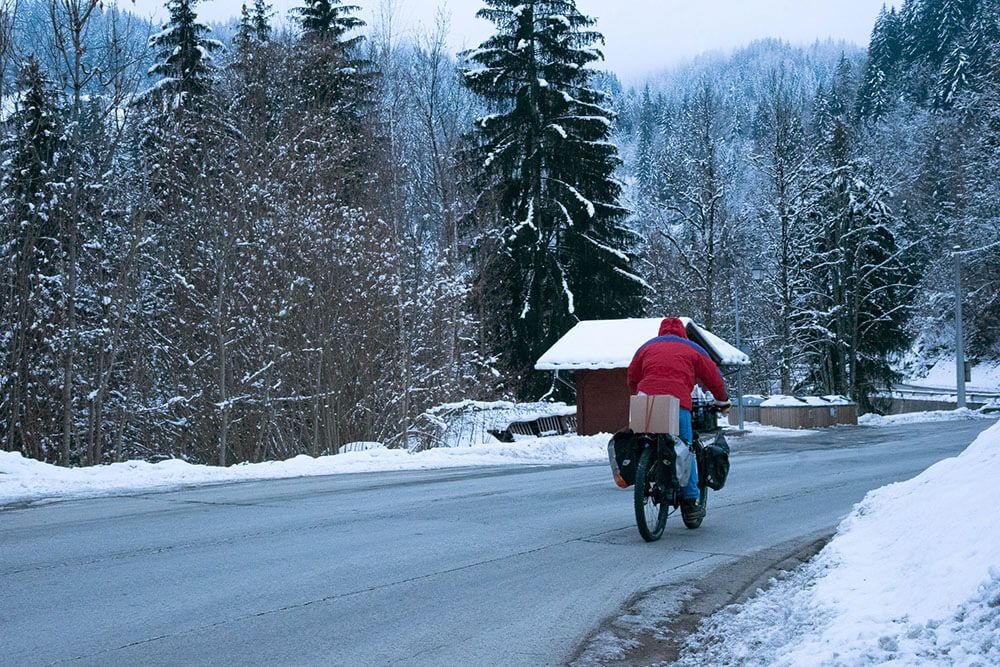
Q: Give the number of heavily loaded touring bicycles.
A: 1